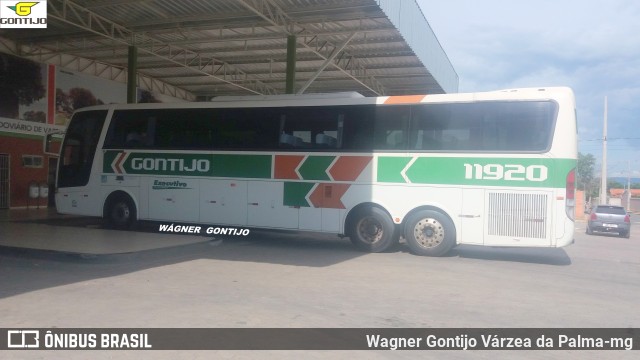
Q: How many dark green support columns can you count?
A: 2